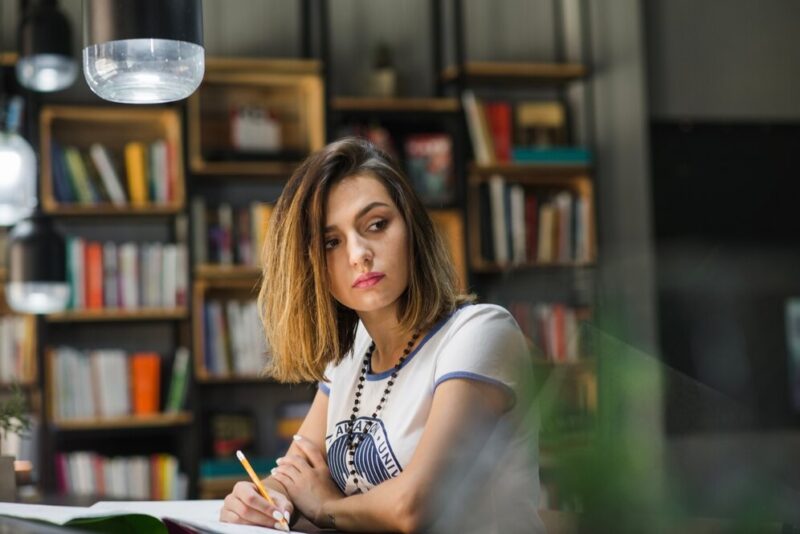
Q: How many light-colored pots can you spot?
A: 2